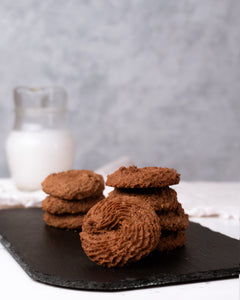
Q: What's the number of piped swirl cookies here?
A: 8